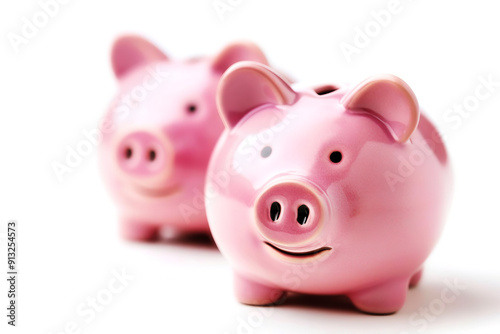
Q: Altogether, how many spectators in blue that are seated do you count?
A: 0